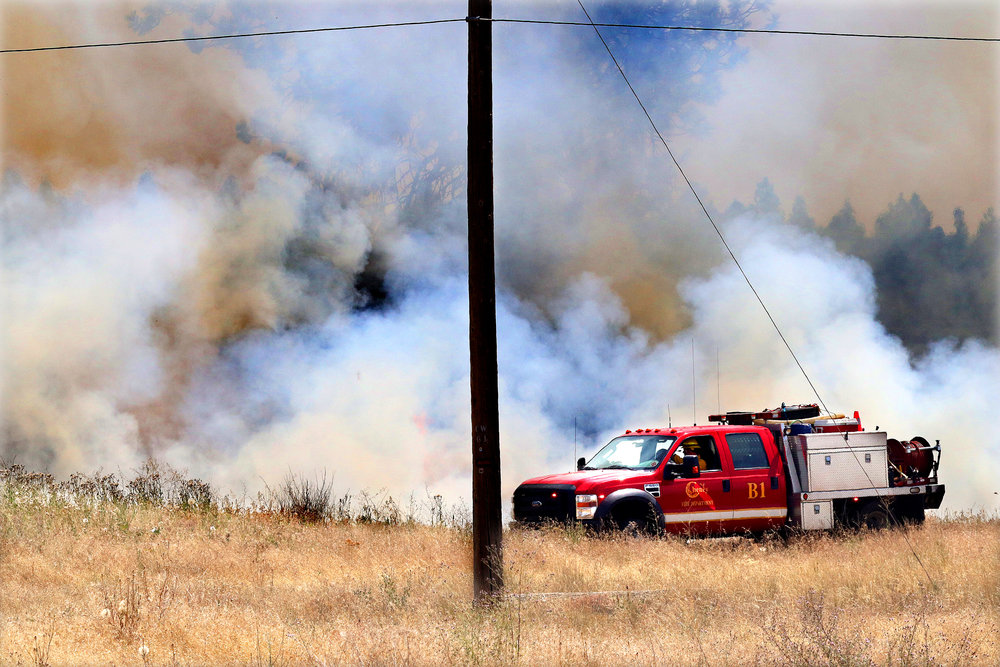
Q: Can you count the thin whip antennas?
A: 4